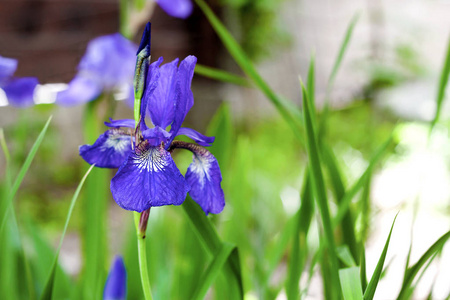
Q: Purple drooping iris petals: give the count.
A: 3